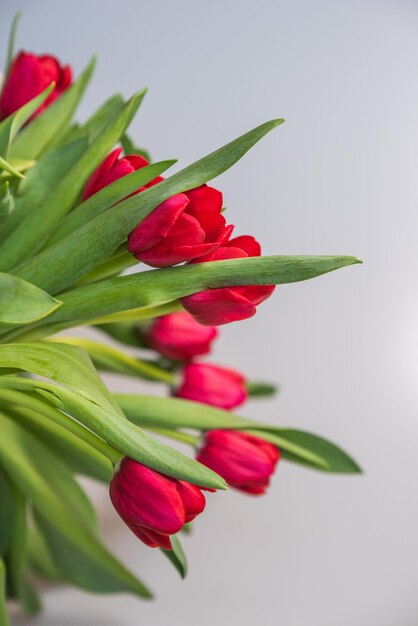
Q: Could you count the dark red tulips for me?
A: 8